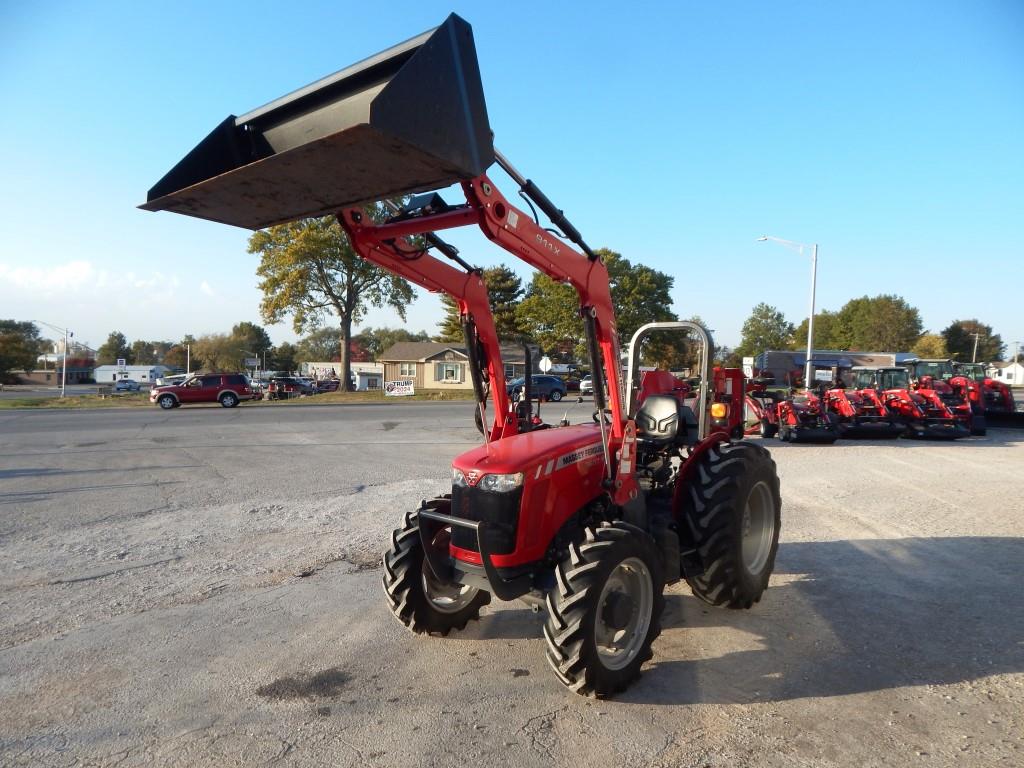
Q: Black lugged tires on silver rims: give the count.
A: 3